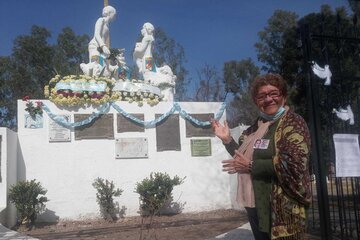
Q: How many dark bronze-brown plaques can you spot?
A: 4